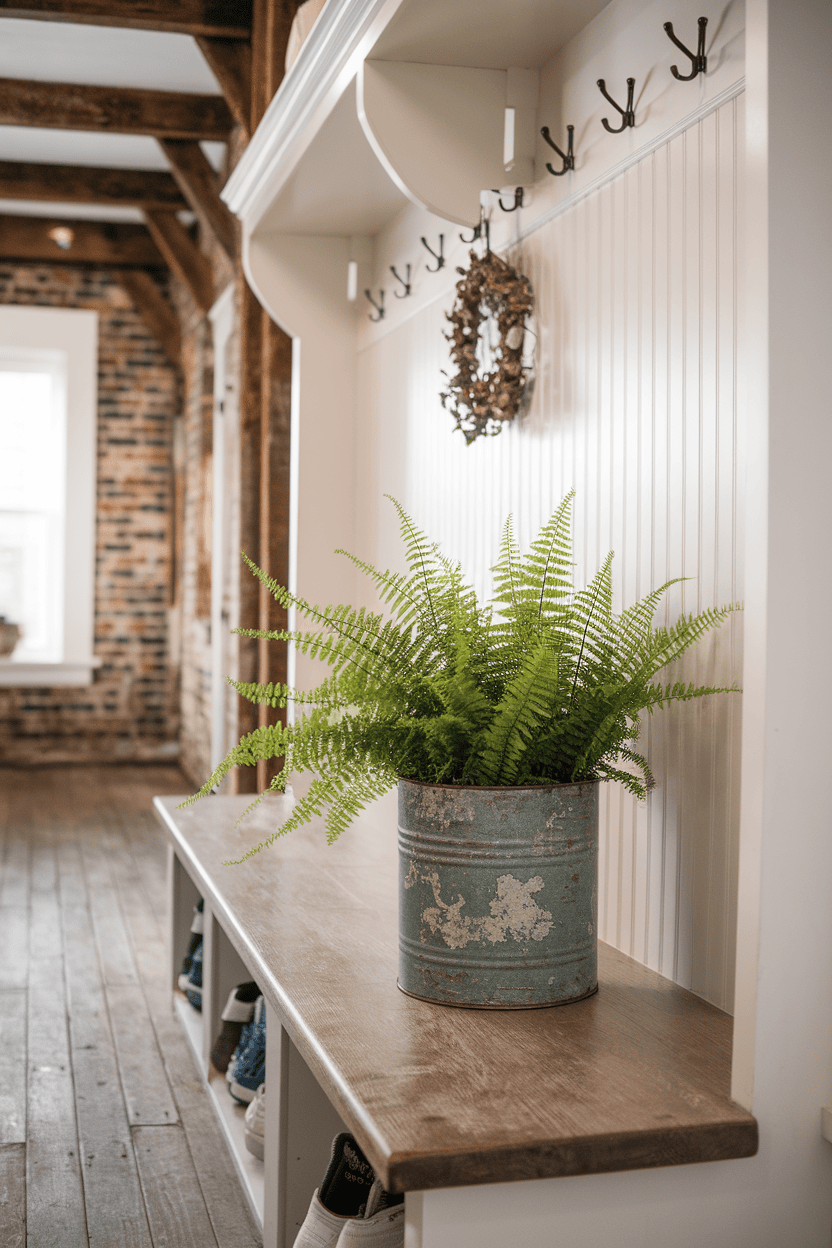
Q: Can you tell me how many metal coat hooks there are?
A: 8